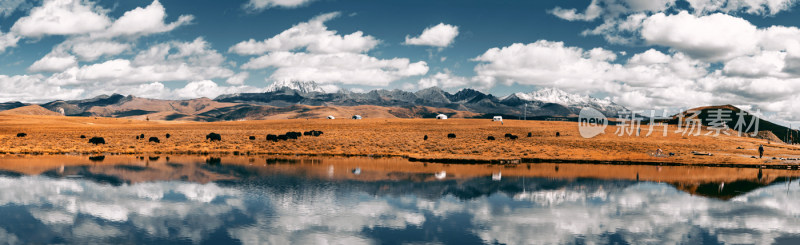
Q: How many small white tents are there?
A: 4